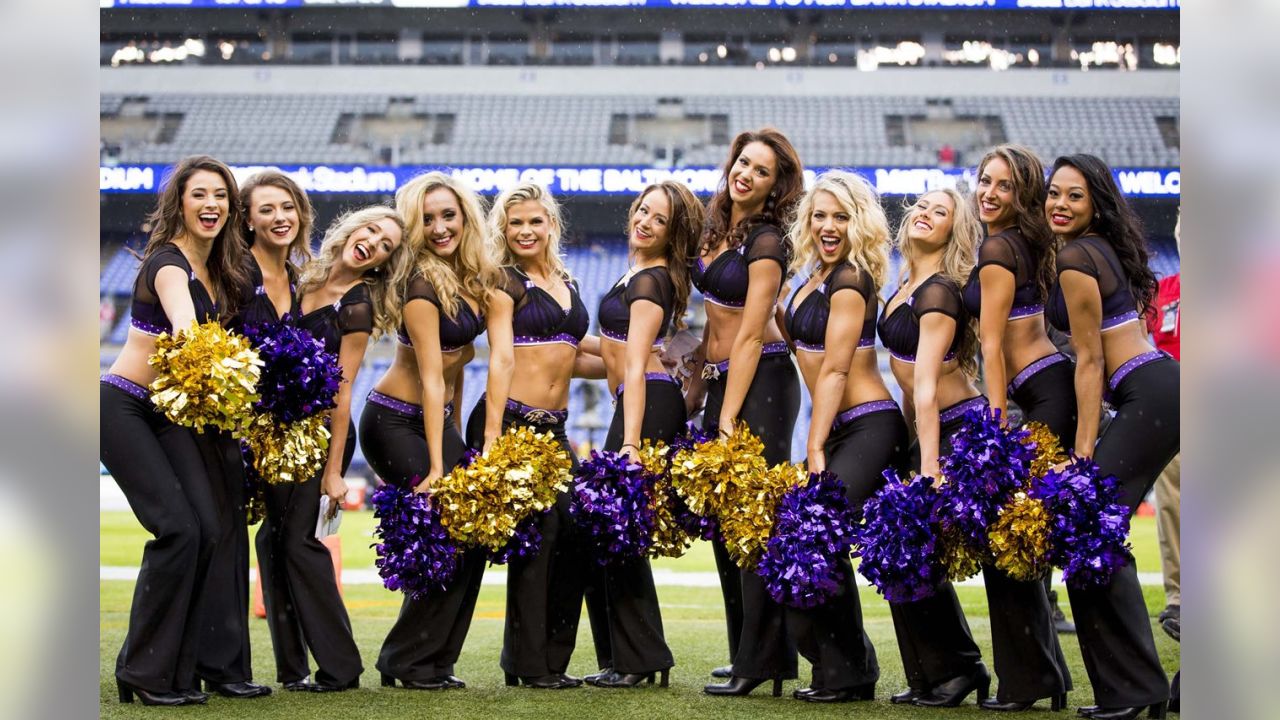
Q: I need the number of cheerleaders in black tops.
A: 11